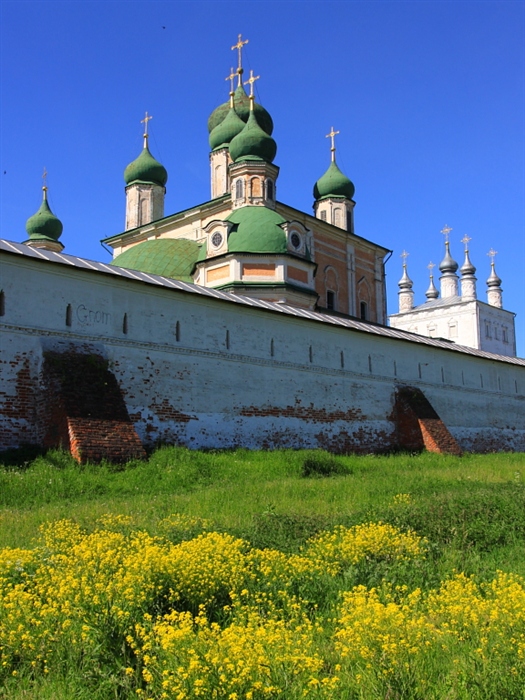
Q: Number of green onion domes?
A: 6